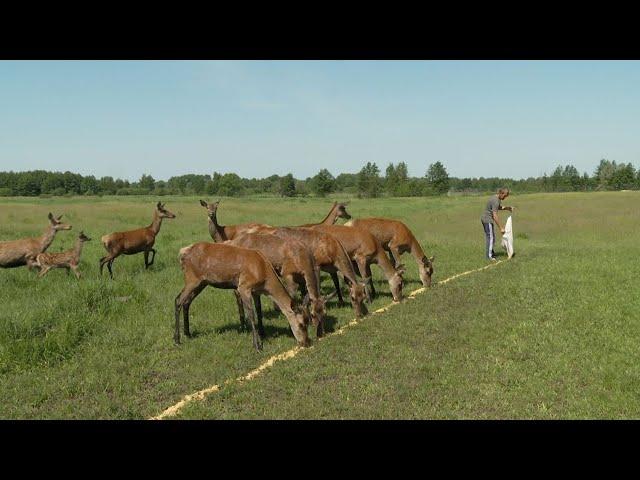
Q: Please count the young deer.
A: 1